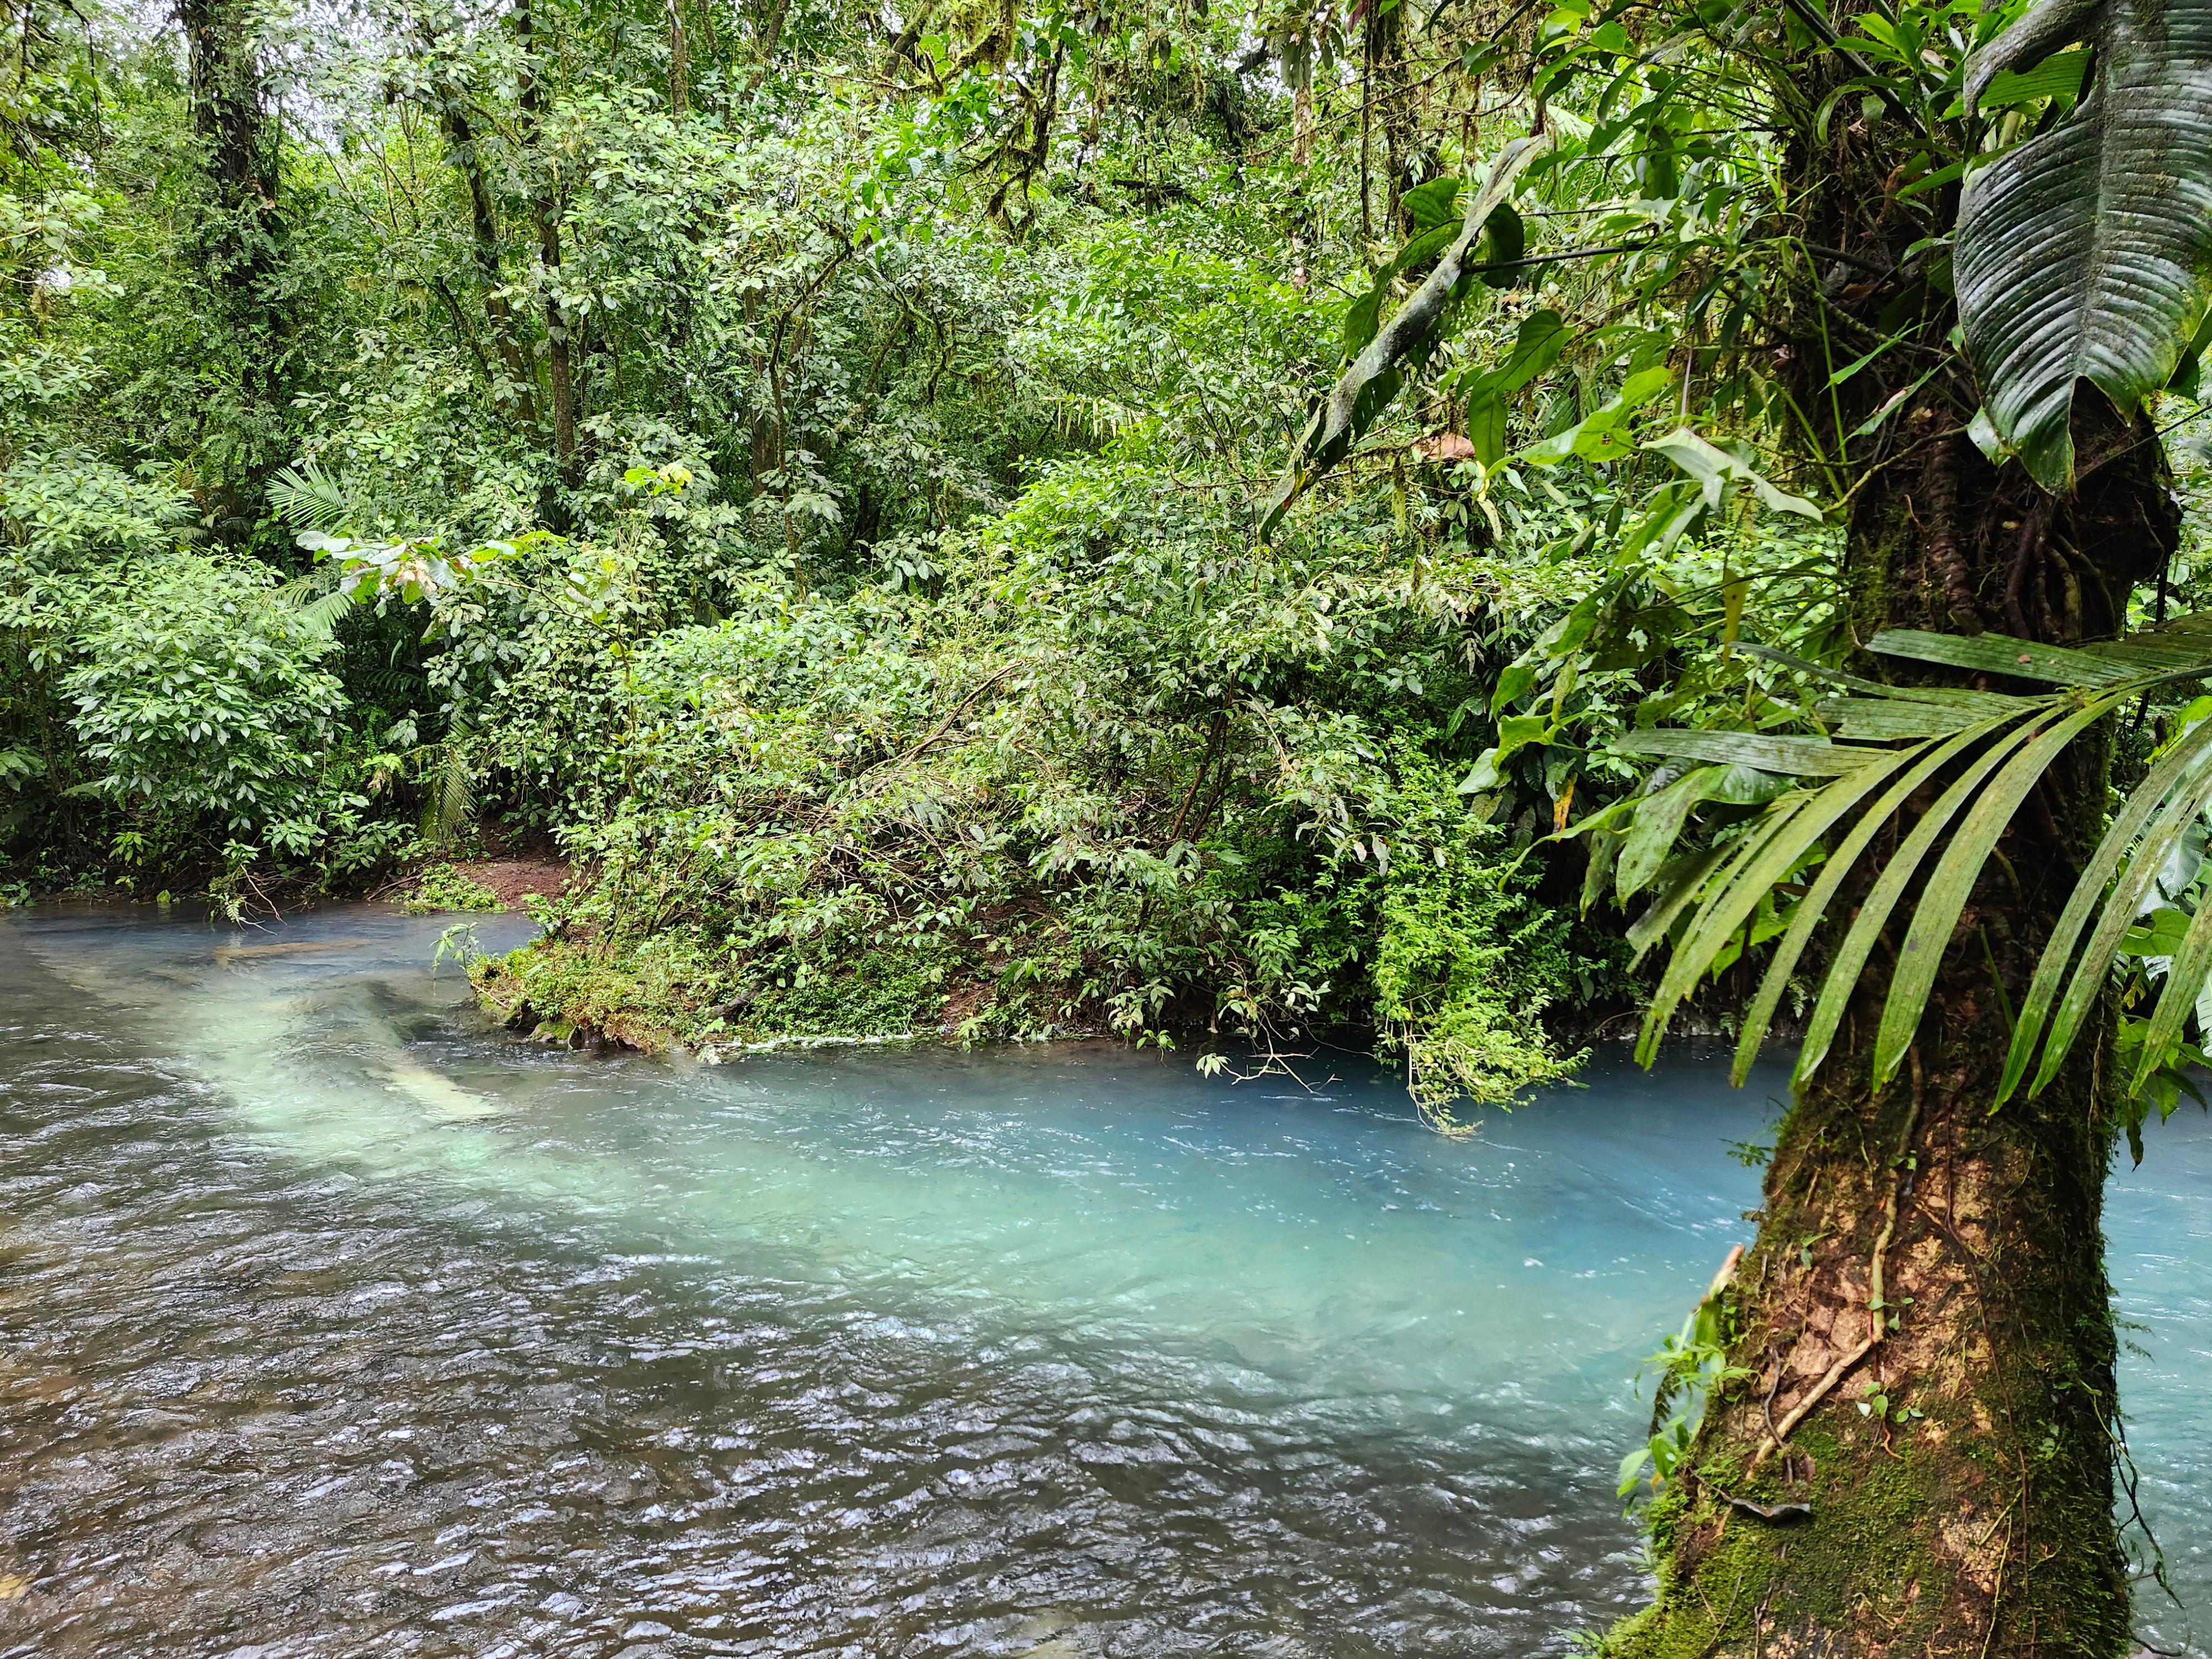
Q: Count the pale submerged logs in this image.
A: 2